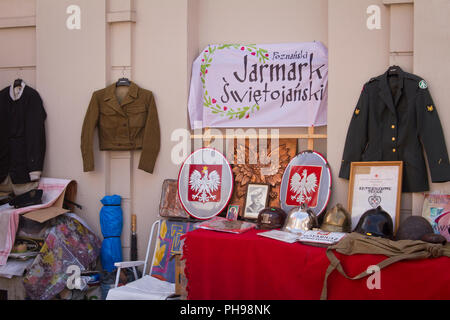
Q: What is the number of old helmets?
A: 5